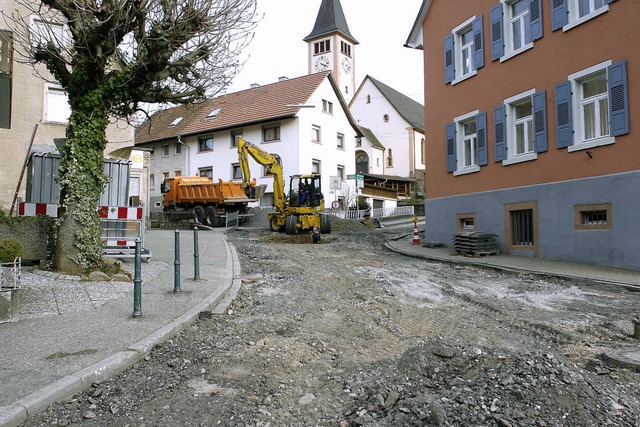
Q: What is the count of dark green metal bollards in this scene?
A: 3